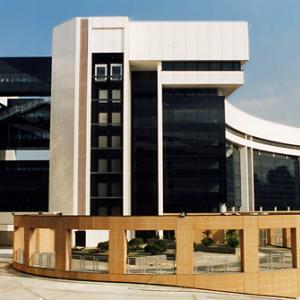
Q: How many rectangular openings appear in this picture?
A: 6